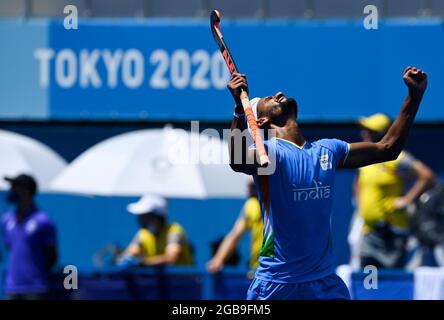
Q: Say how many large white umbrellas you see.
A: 2